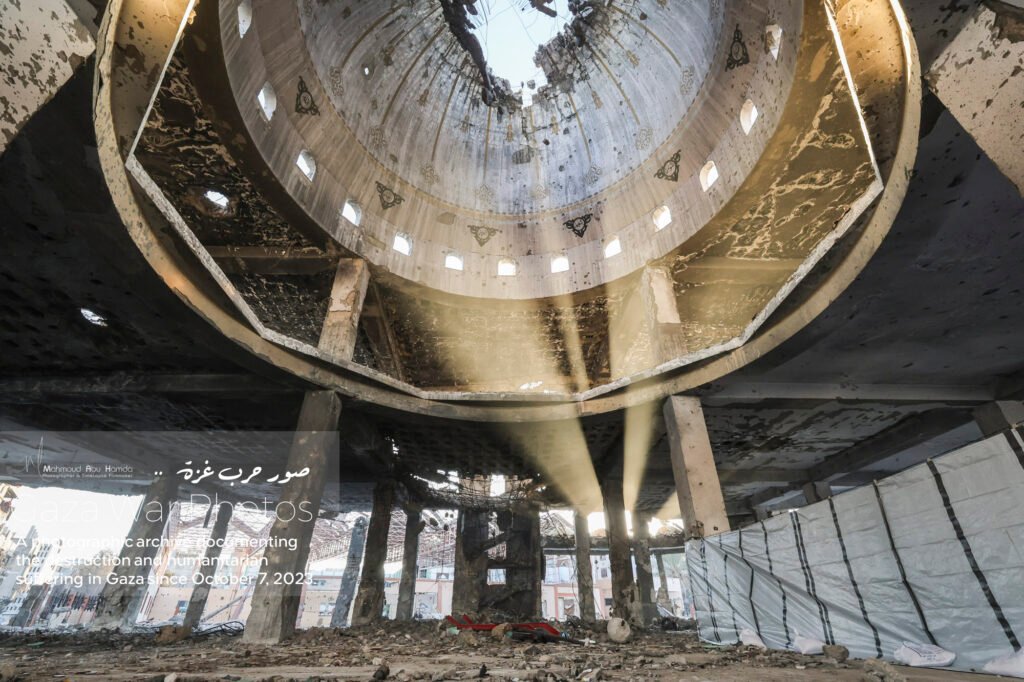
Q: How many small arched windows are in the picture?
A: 13